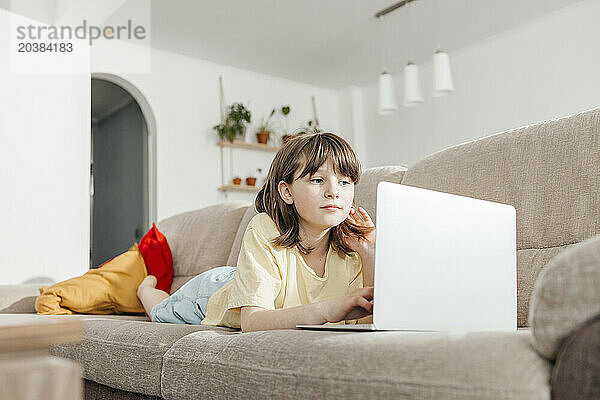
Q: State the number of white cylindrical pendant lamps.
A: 3